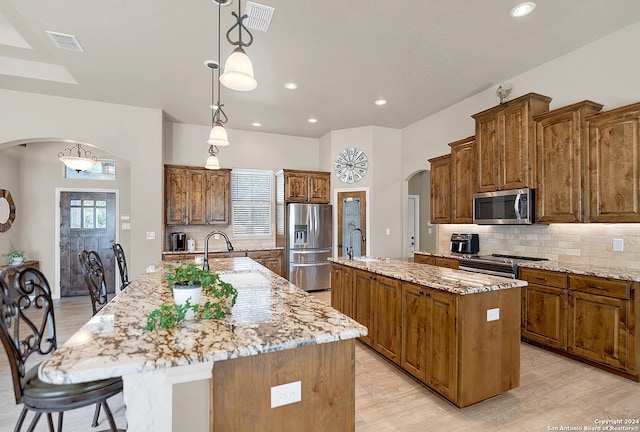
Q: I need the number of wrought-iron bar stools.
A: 3